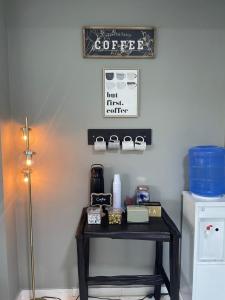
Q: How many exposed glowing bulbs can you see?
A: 3